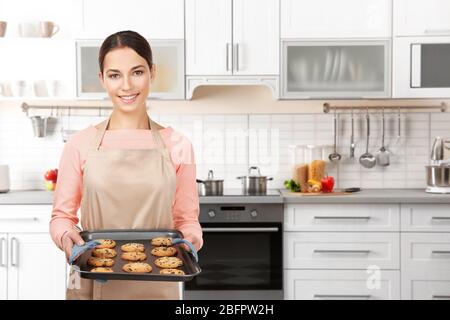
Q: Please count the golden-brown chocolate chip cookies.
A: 11